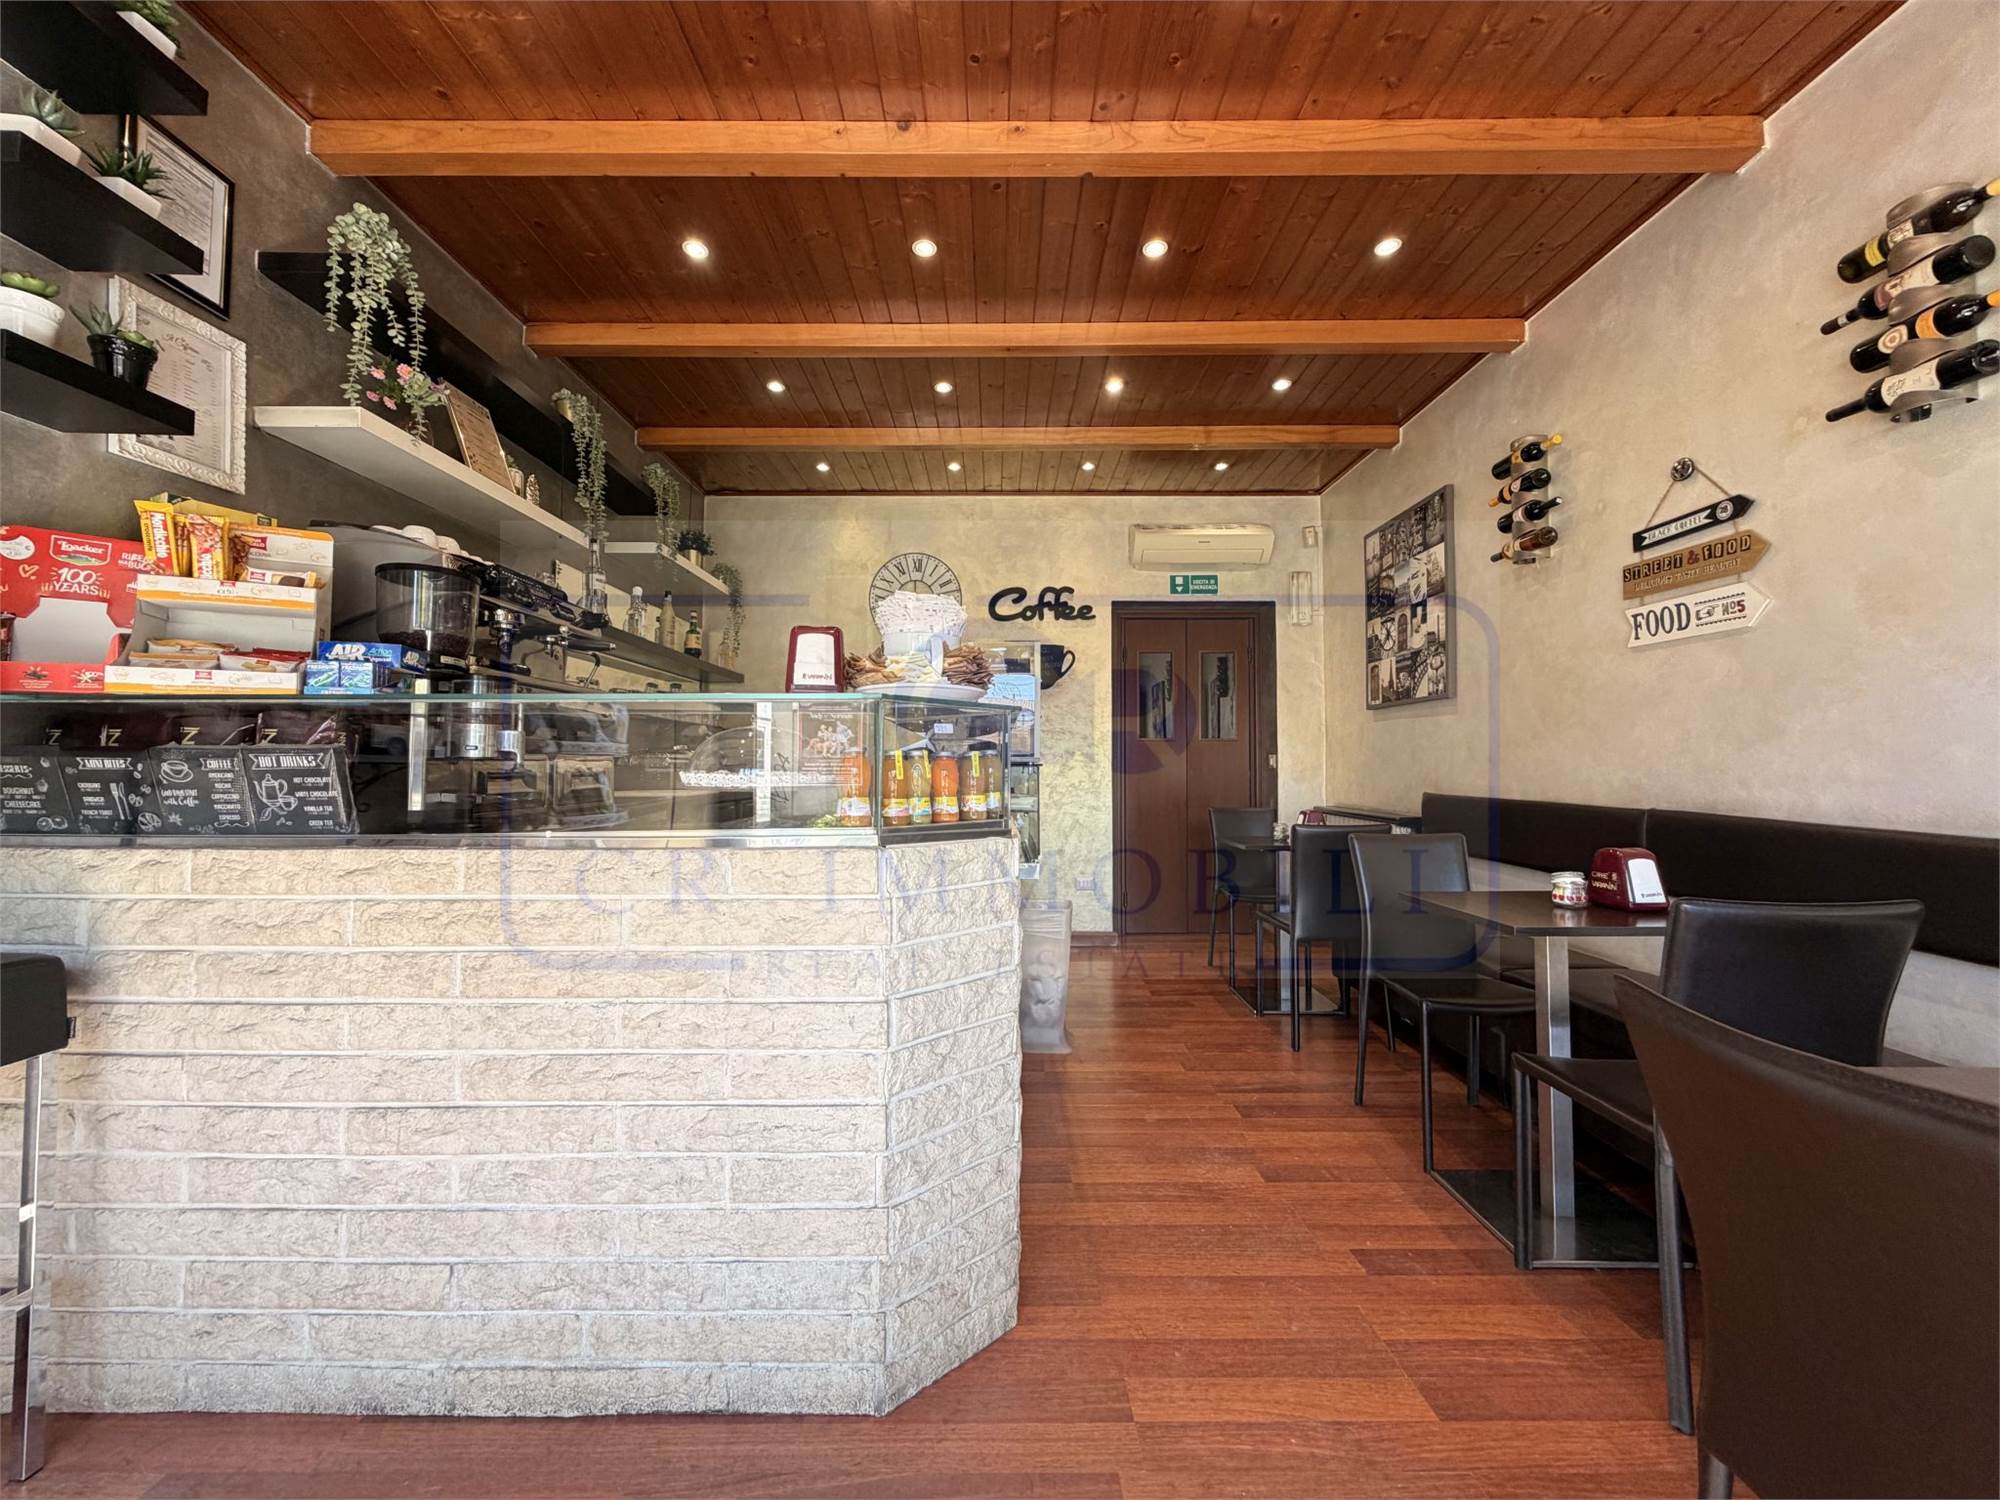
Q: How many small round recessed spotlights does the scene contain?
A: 12